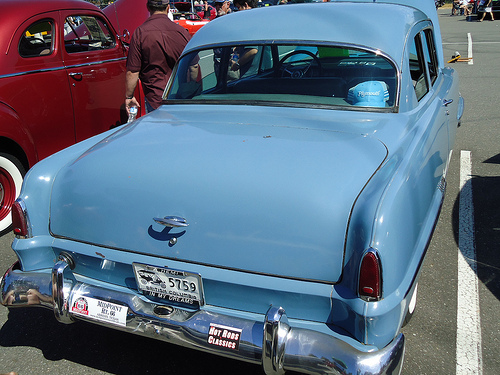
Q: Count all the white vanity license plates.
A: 1